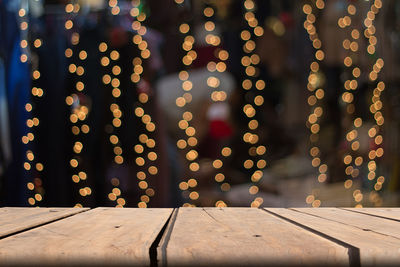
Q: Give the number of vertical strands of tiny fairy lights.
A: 10